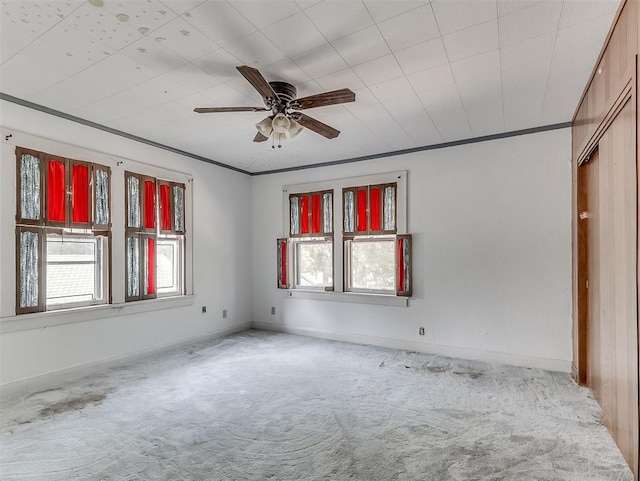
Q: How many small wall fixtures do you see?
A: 4